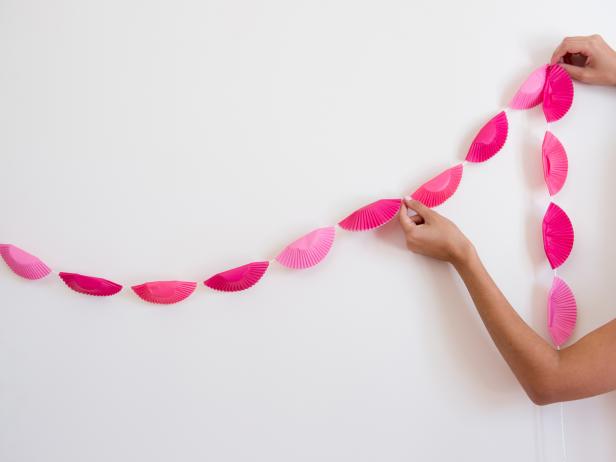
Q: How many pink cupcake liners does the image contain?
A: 13